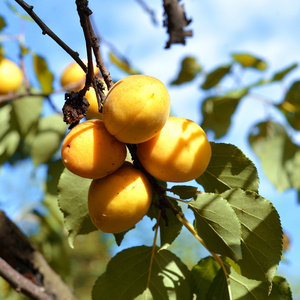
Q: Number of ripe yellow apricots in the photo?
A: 7